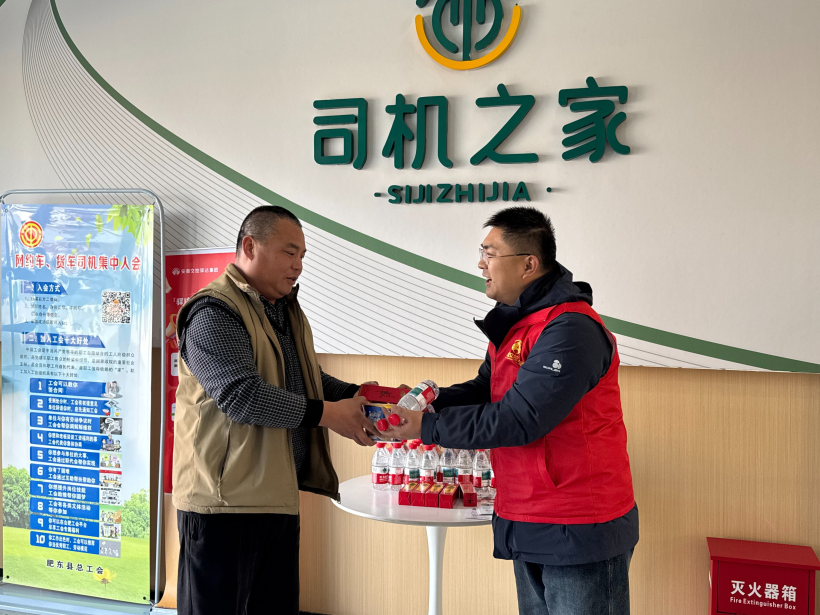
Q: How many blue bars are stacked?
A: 10